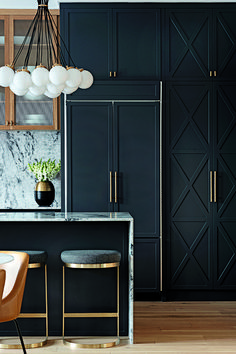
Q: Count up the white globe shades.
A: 11